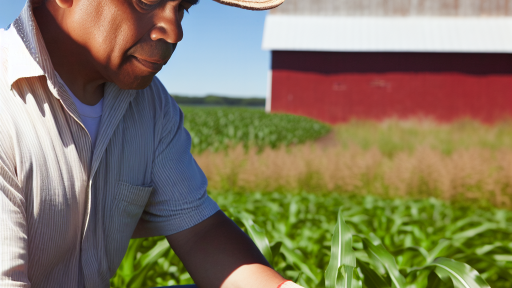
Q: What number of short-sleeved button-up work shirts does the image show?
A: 1